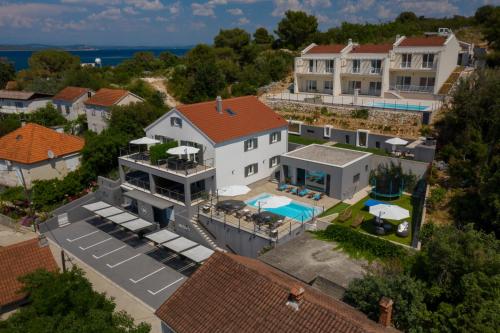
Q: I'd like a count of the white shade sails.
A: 7